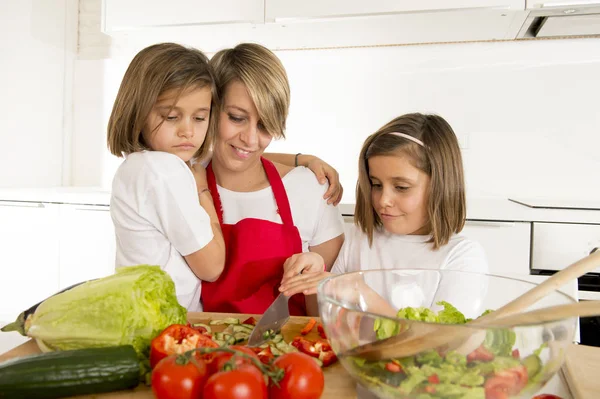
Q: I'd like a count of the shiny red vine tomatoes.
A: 4